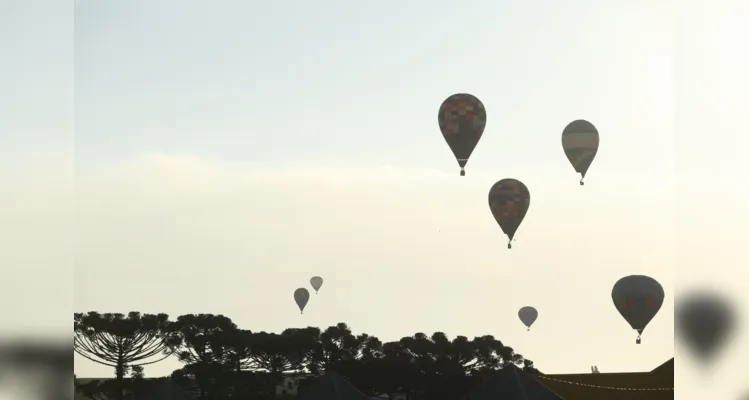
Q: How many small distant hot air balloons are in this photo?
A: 3